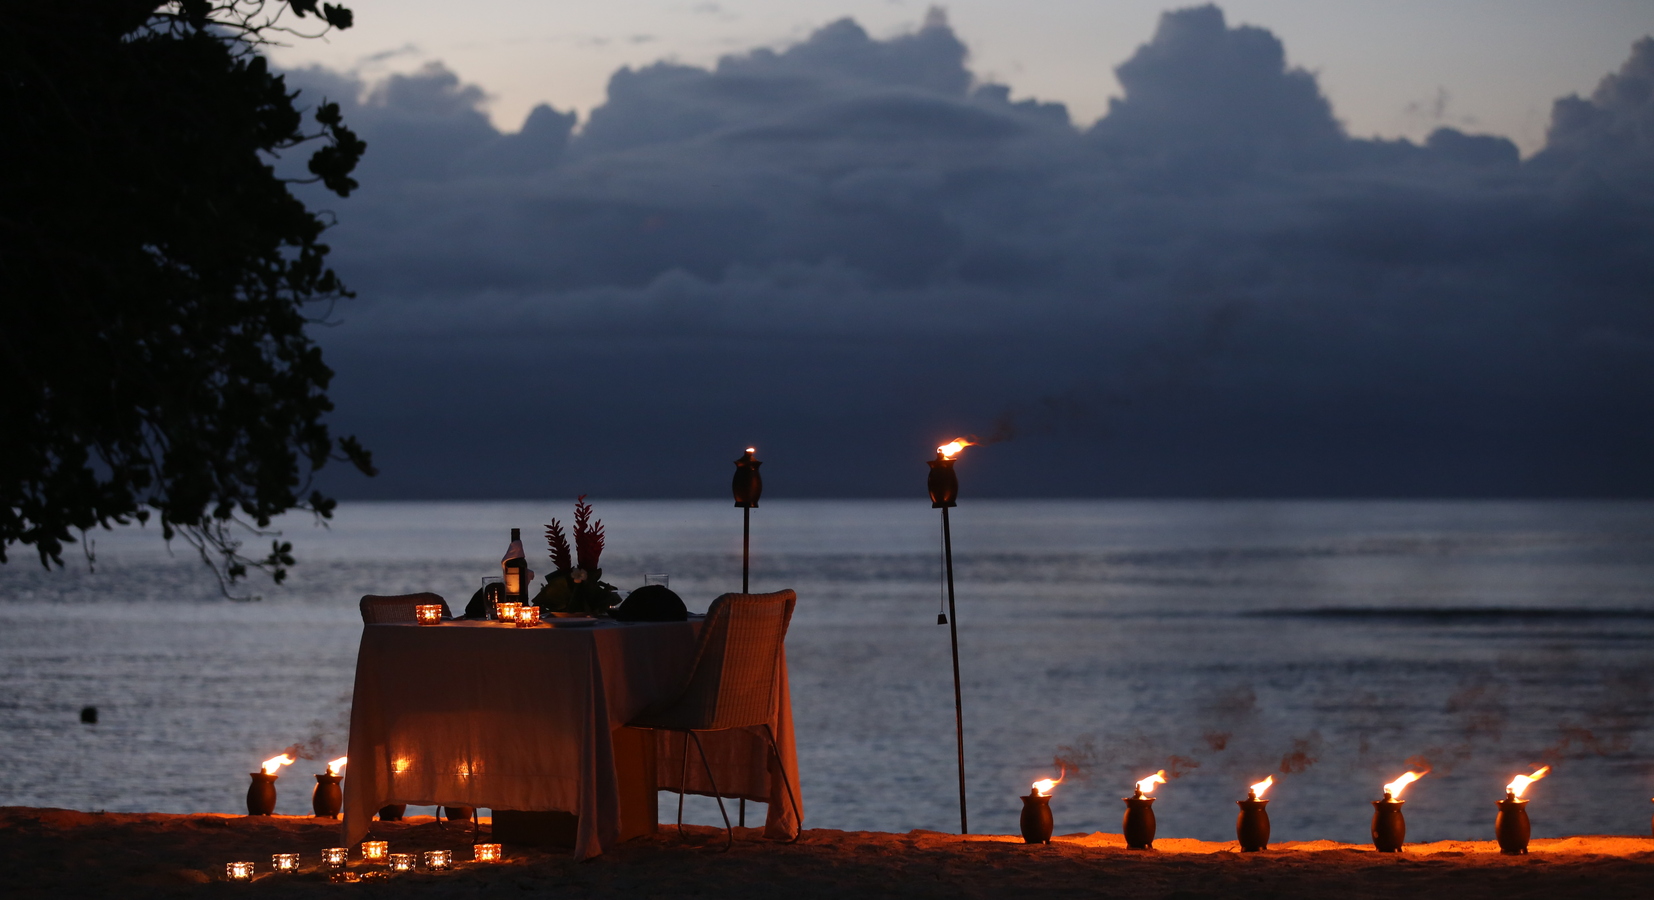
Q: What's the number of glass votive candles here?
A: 10